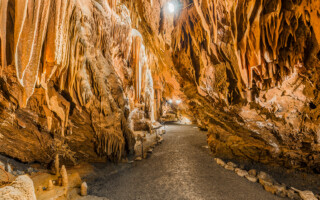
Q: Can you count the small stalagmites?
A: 4